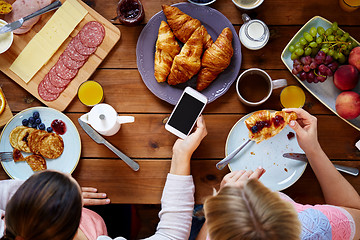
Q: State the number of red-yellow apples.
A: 3